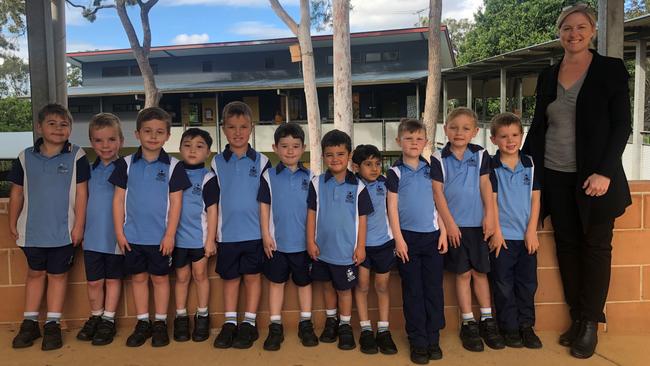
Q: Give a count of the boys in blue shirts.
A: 11